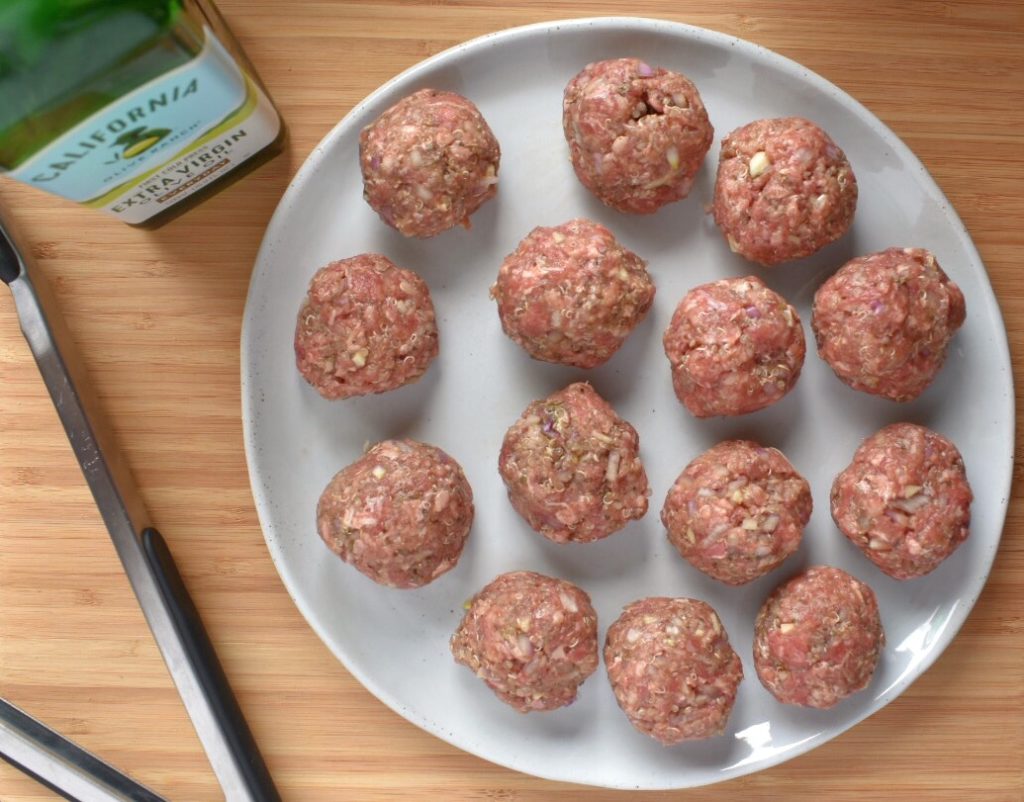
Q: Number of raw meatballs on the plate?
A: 14